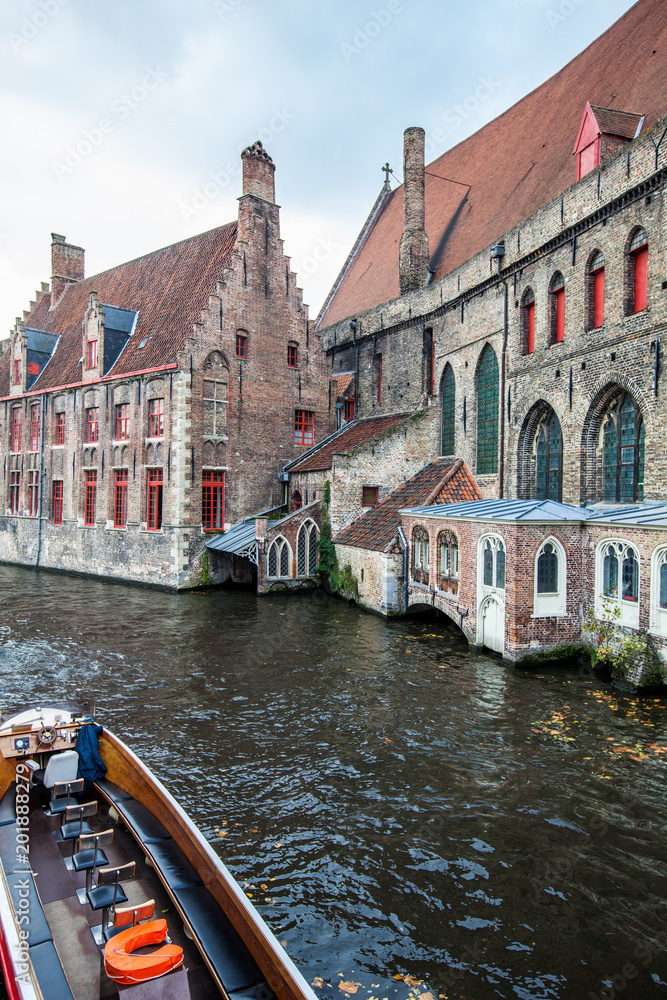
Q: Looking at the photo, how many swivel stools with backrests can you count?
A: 5